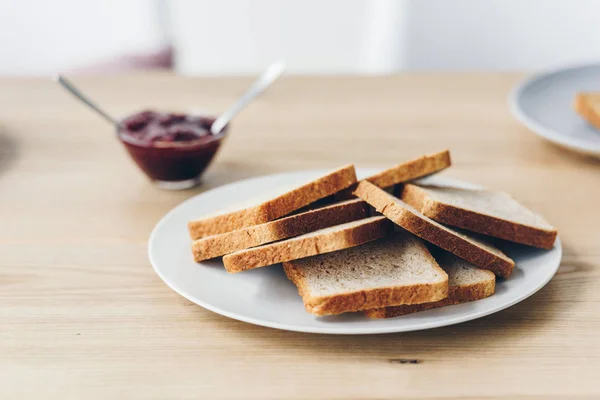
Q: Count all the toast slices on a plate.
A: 8